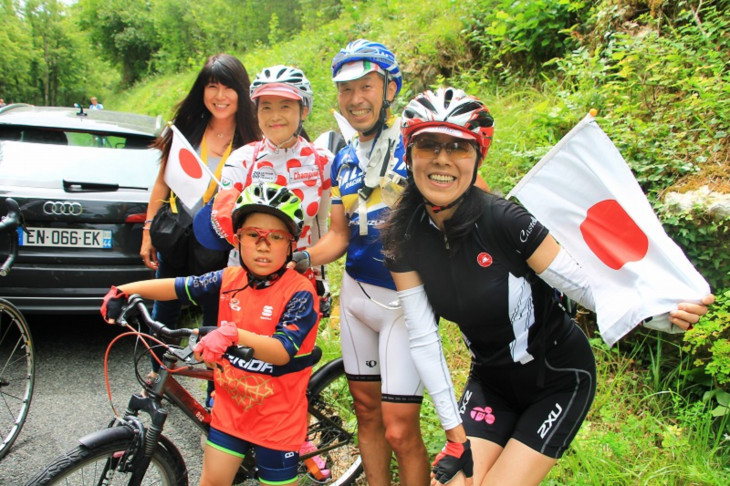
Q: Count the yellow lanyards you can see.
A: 1